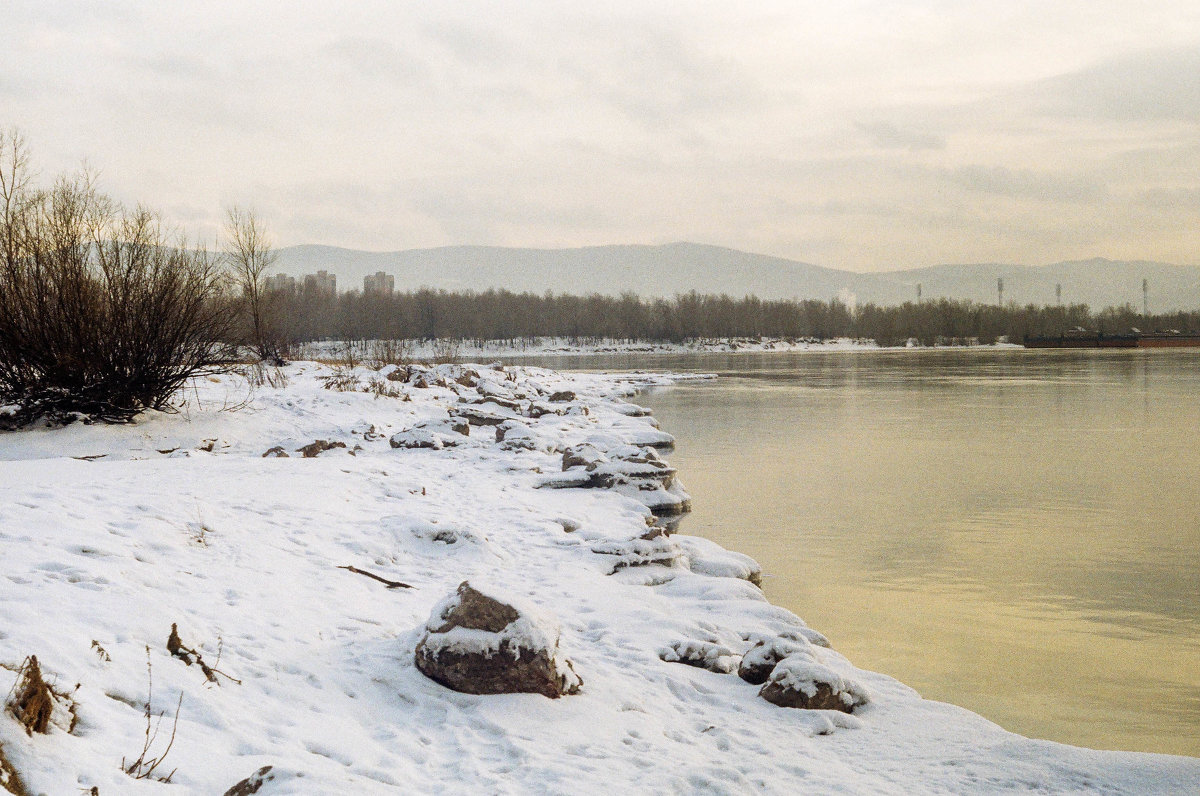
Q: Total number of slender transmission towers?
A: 4